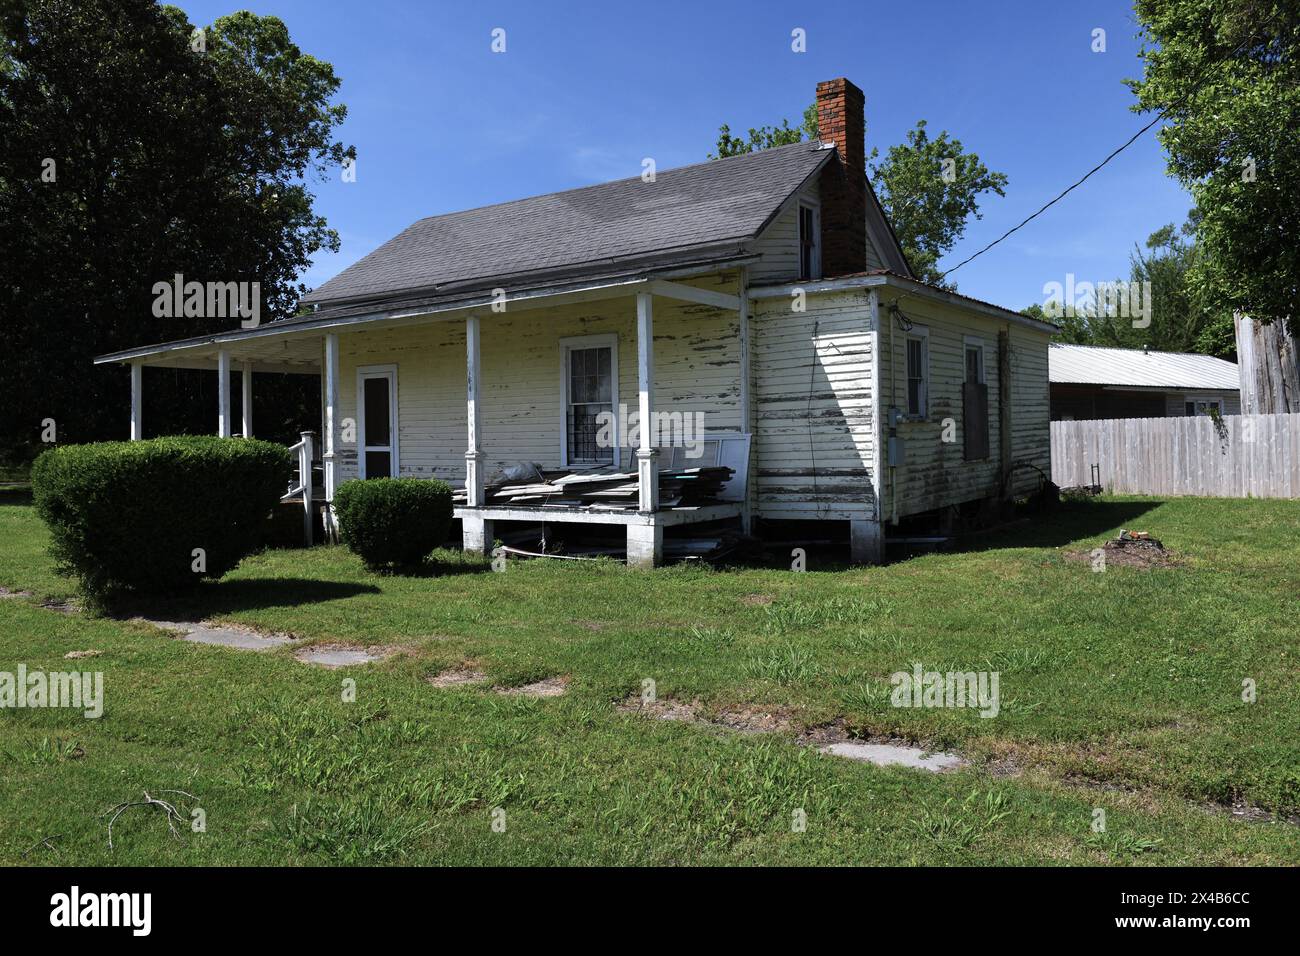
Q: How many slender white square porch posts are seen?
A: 6